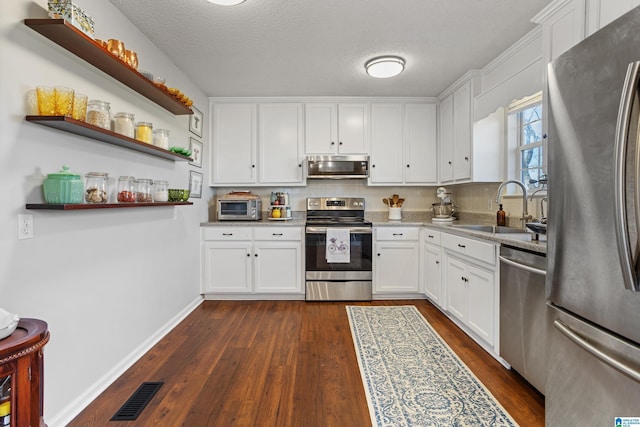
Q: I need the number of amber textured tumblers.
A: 3